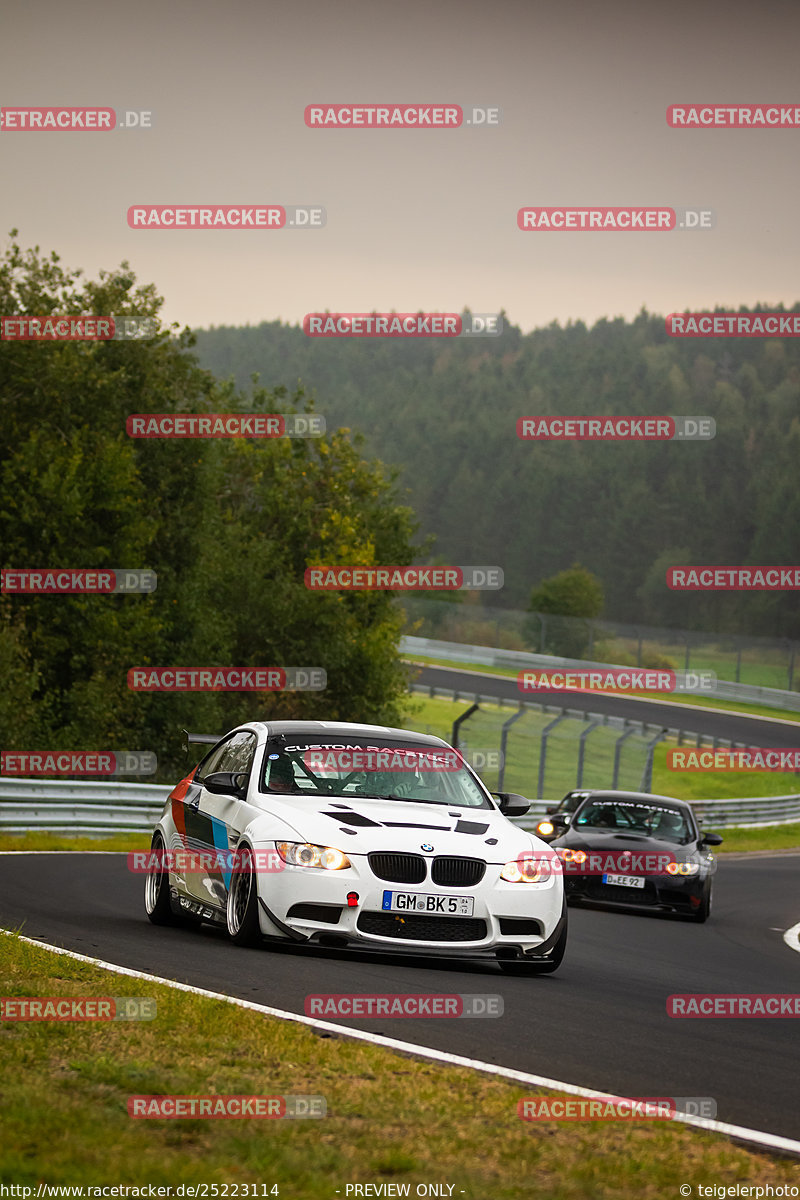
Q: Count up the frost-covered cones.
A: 0